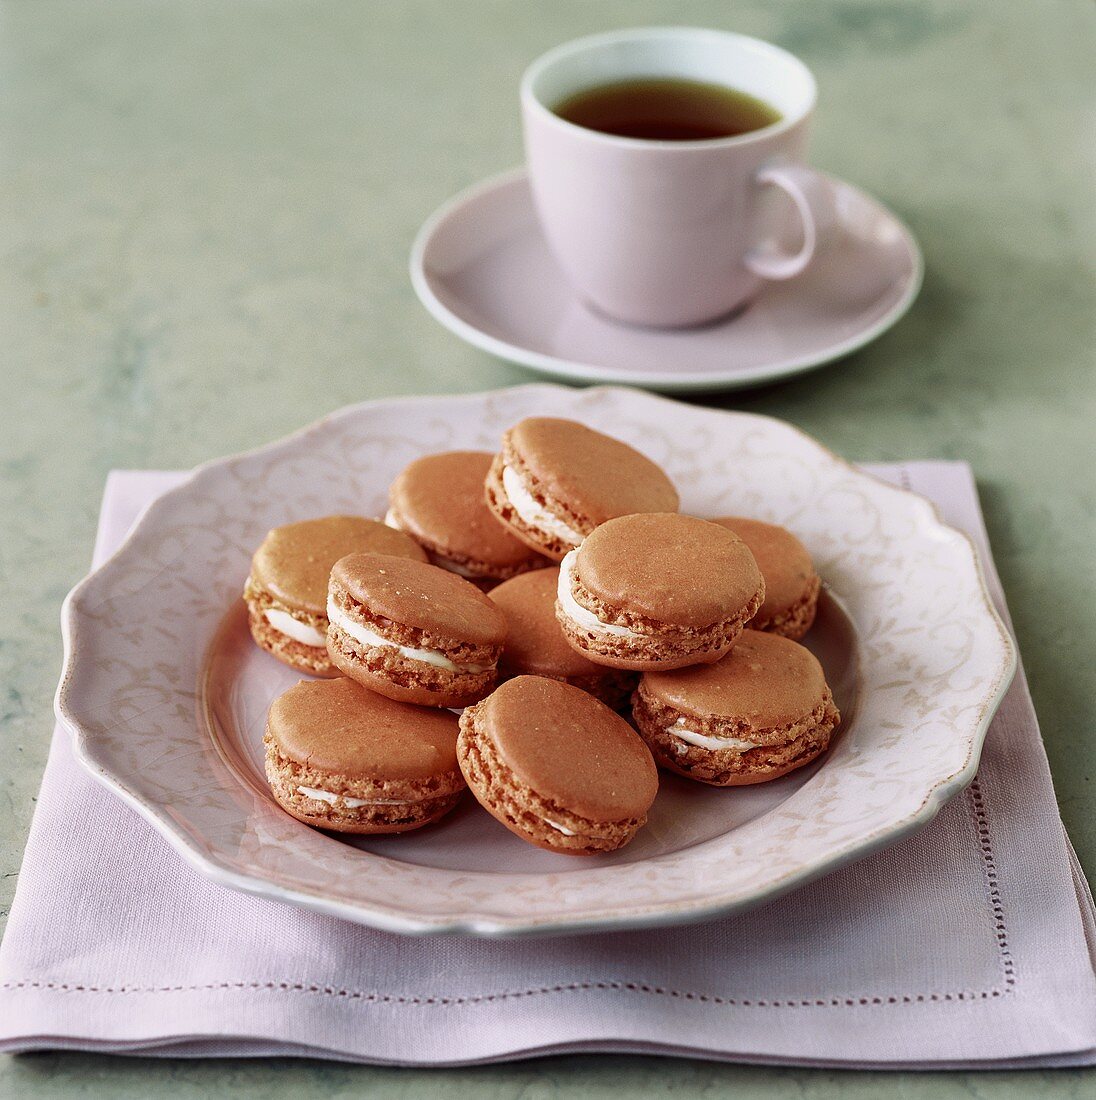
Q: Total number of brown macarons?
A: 10